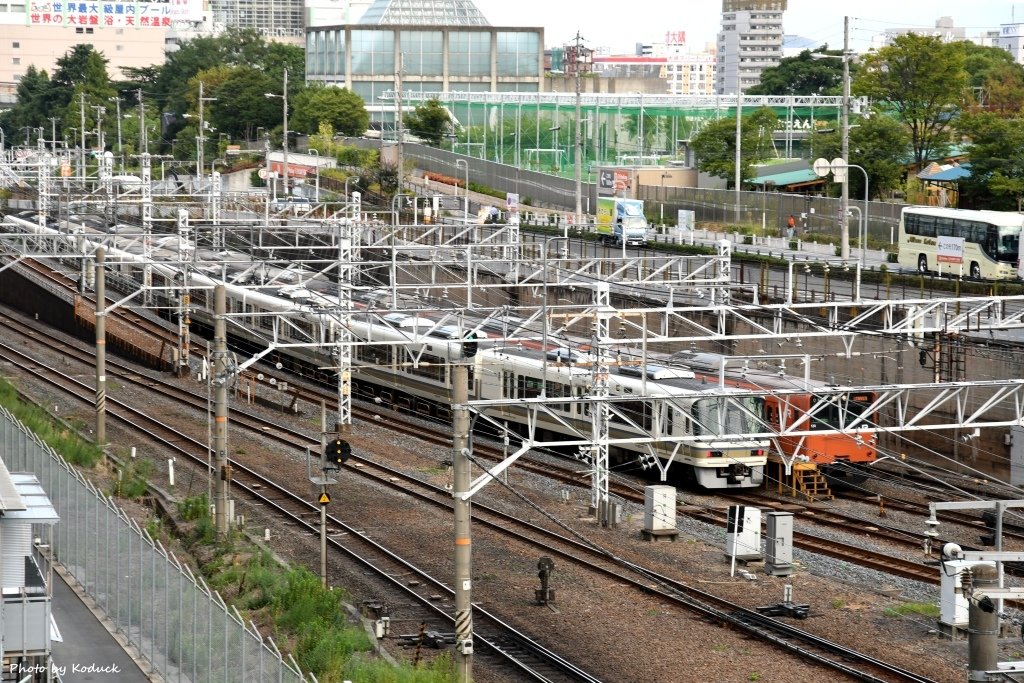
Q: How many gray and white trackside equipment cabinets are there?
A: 4